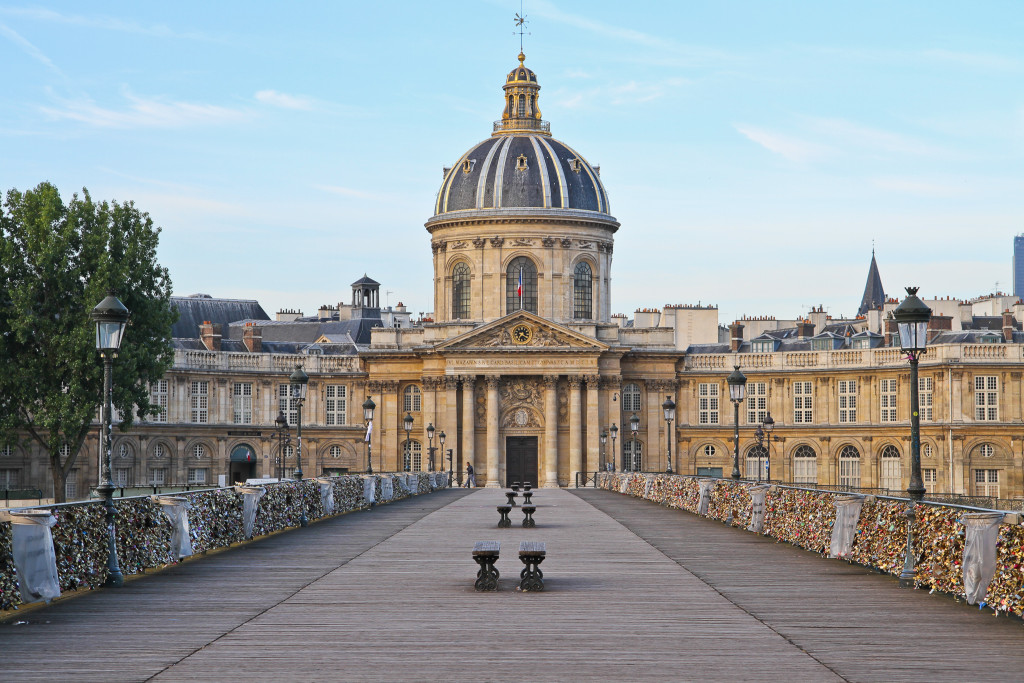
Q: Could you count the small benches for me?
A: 10